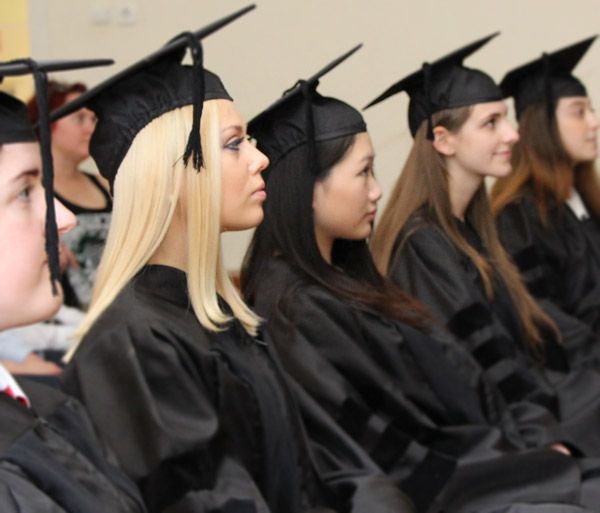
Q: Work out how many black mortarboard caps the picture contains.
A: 5